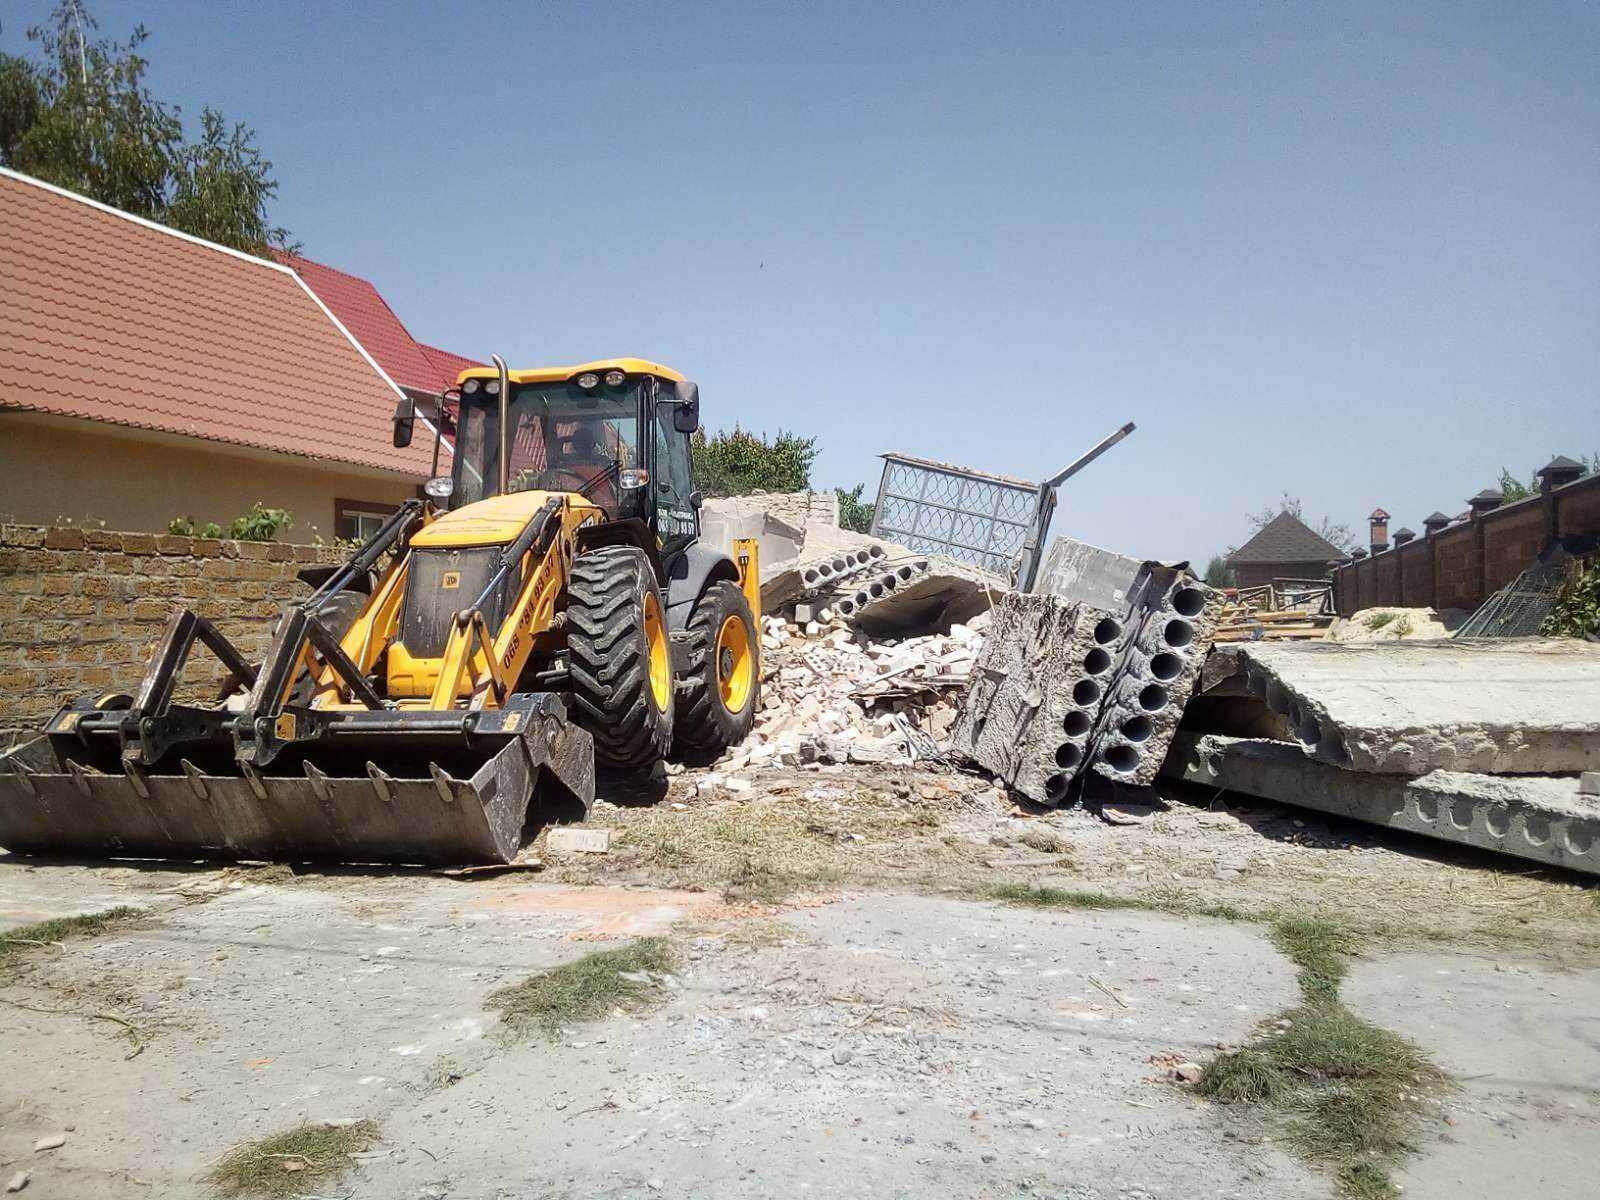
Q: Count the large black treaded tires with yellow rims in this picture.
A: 2